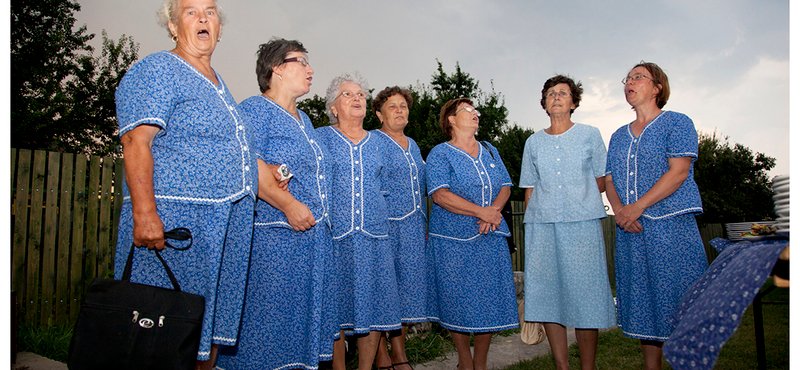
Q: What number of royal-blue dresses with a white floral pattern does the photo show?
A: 6